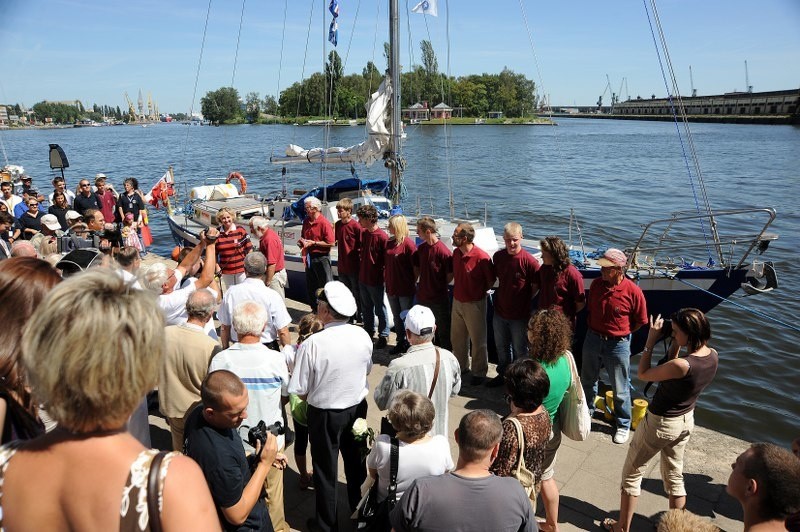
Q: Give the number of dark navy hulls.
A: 1